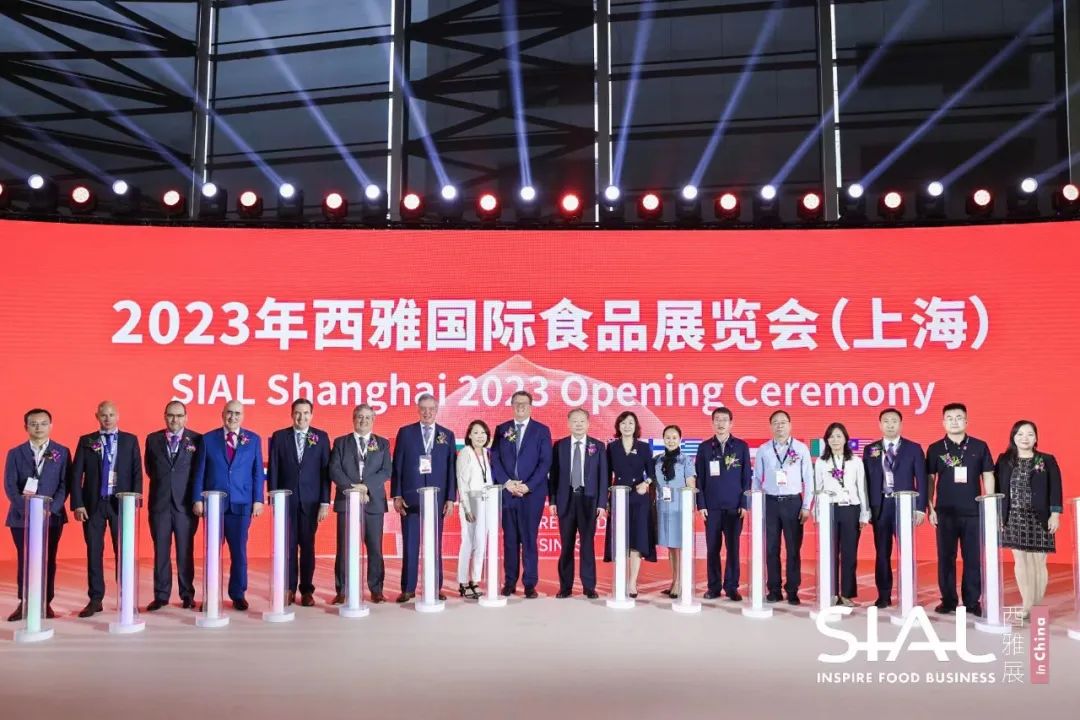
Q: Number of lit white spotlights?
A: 13